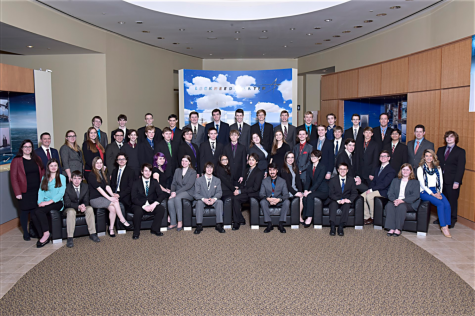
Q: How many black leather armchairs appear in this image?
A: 6